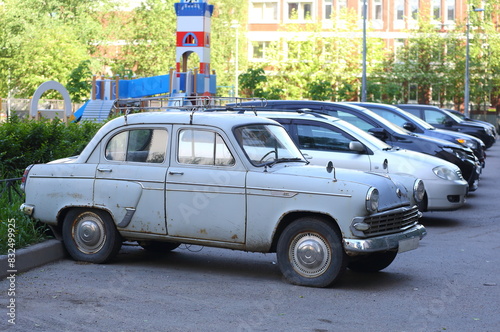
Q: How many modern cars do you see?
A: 5